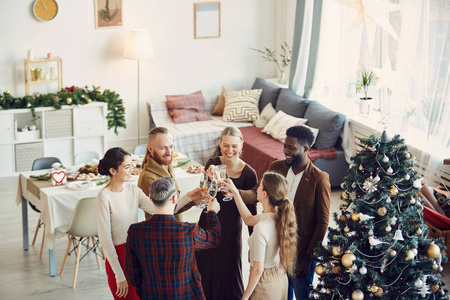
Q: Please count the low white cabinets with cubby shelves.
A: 1